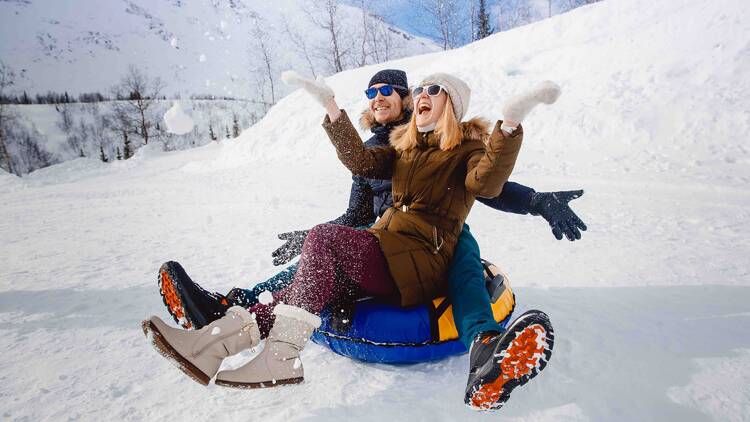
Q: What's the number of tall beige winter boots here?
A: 2